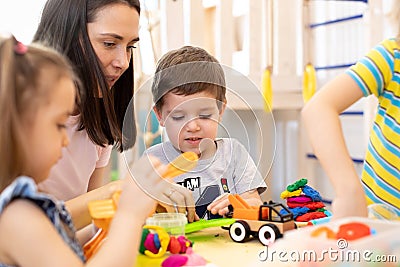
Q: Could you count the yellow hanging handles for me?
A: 2